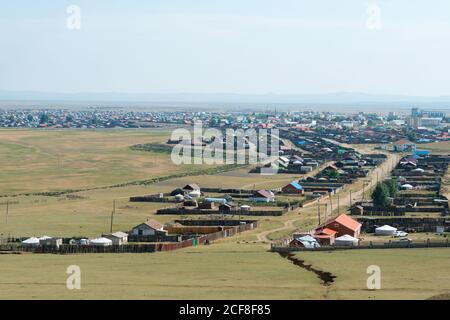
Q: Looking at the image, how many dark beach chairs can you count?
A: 0